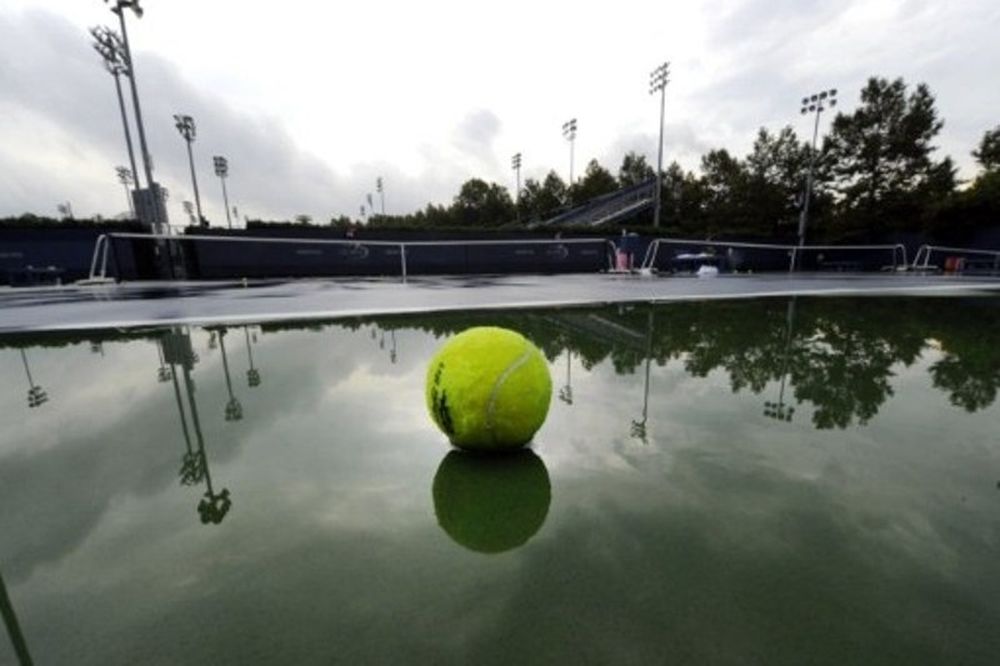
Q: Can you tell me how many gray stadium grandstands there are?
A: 1